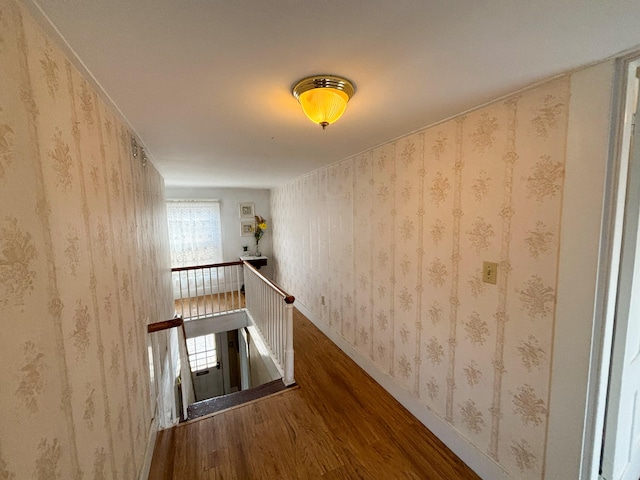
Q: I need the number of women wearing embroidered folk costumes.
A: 0